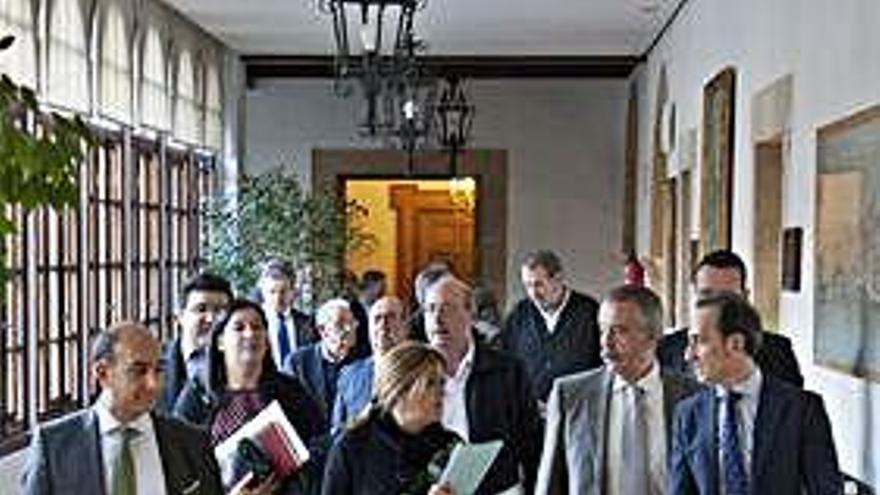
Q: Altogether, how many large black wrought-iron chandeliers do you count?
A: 3